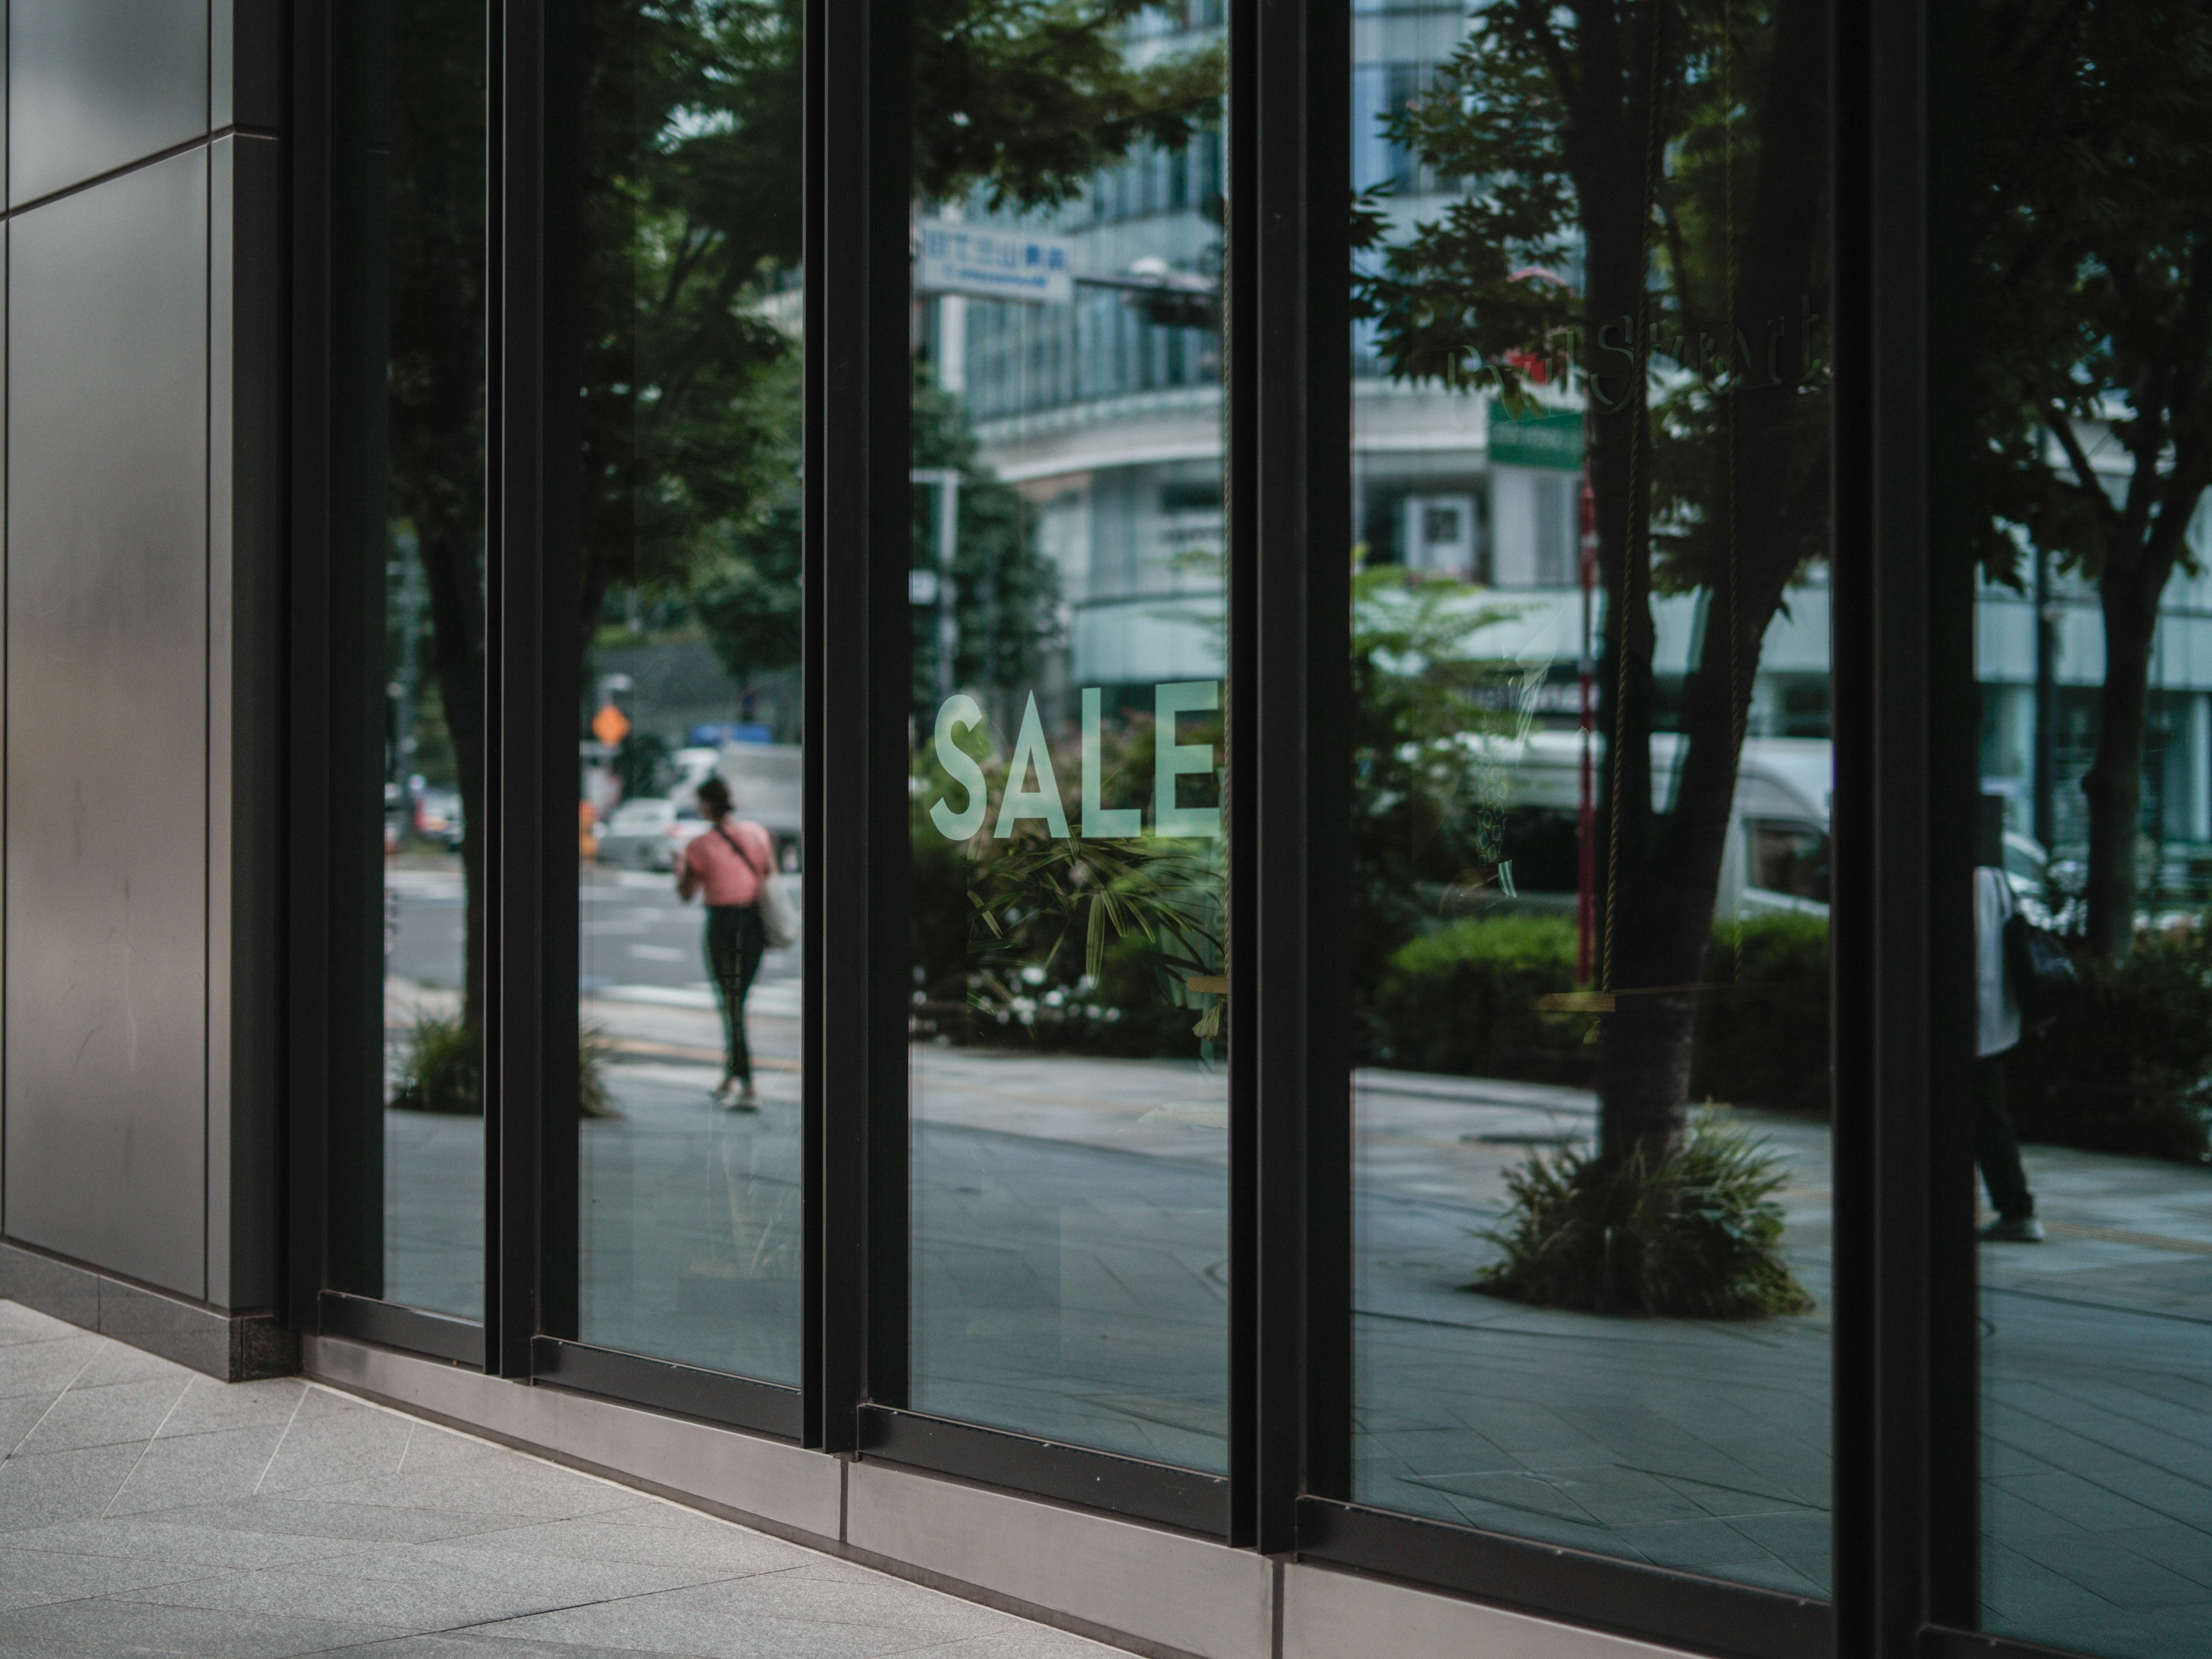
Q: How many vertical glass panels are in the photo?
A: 5